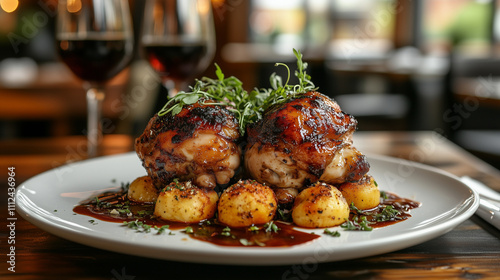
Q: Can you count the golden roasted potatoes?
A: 5